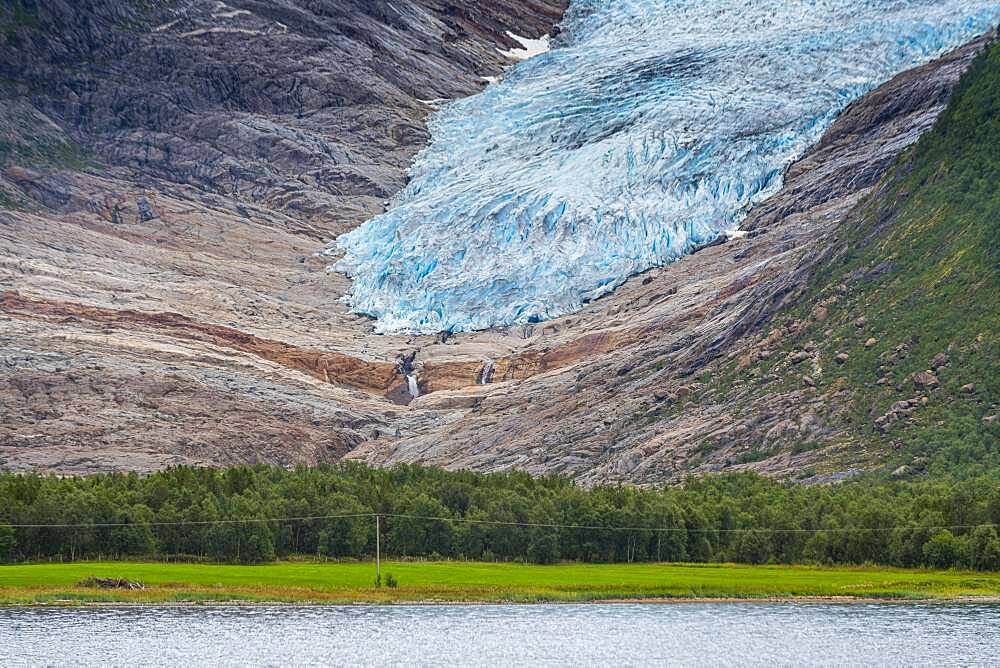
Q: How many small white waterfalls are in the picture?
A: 2